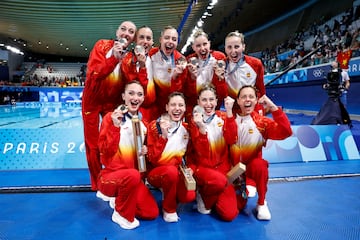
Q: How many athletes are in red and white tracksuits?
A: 9